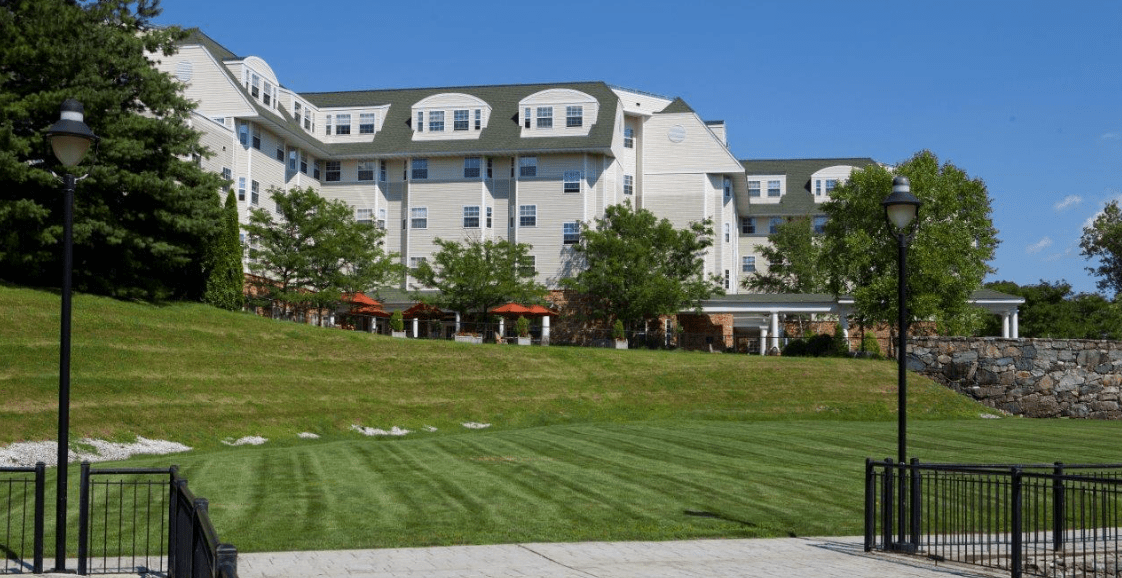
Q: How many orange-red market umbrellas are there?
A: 5